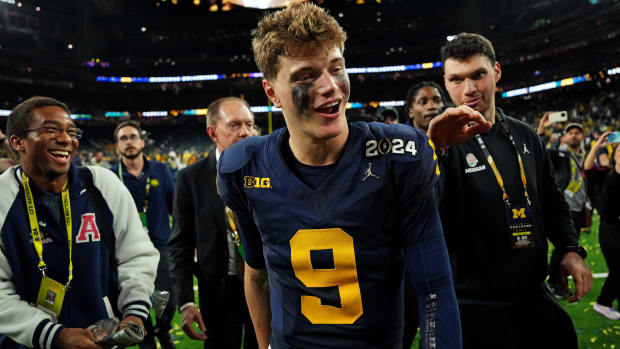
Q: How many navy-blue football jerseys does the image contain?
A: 1